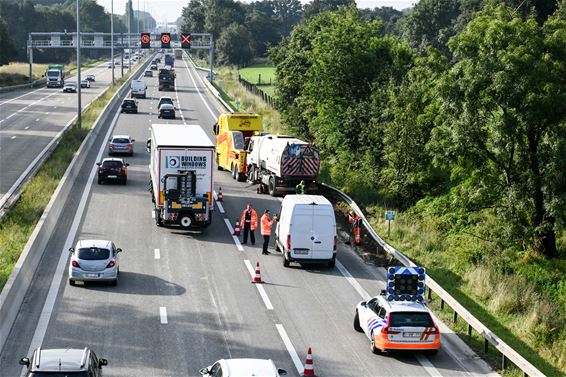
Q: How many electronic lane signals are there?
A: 3